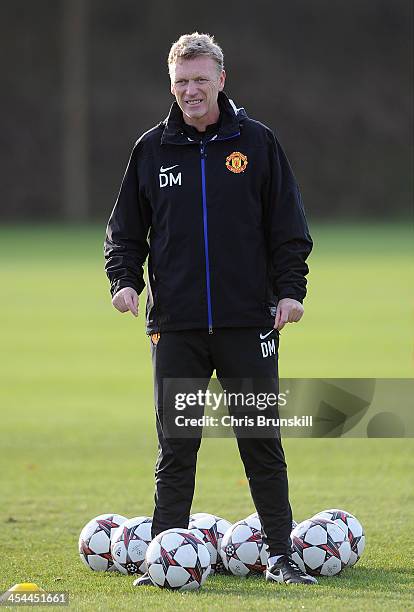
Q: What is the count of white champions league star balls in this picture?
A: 8